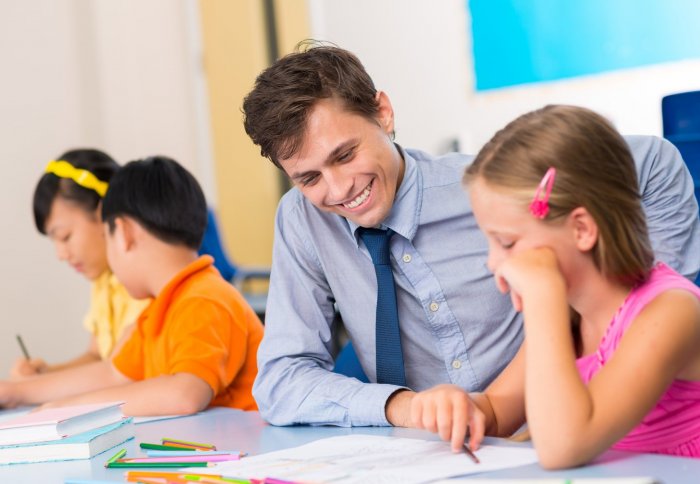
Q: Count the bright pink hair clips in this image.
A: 1